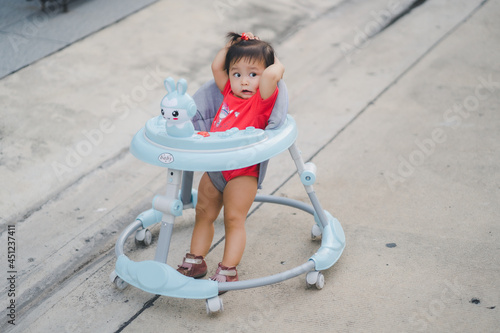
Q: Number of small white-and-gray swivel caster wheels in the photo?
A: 5